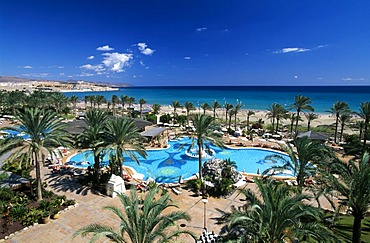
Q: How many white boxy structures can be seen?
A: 1